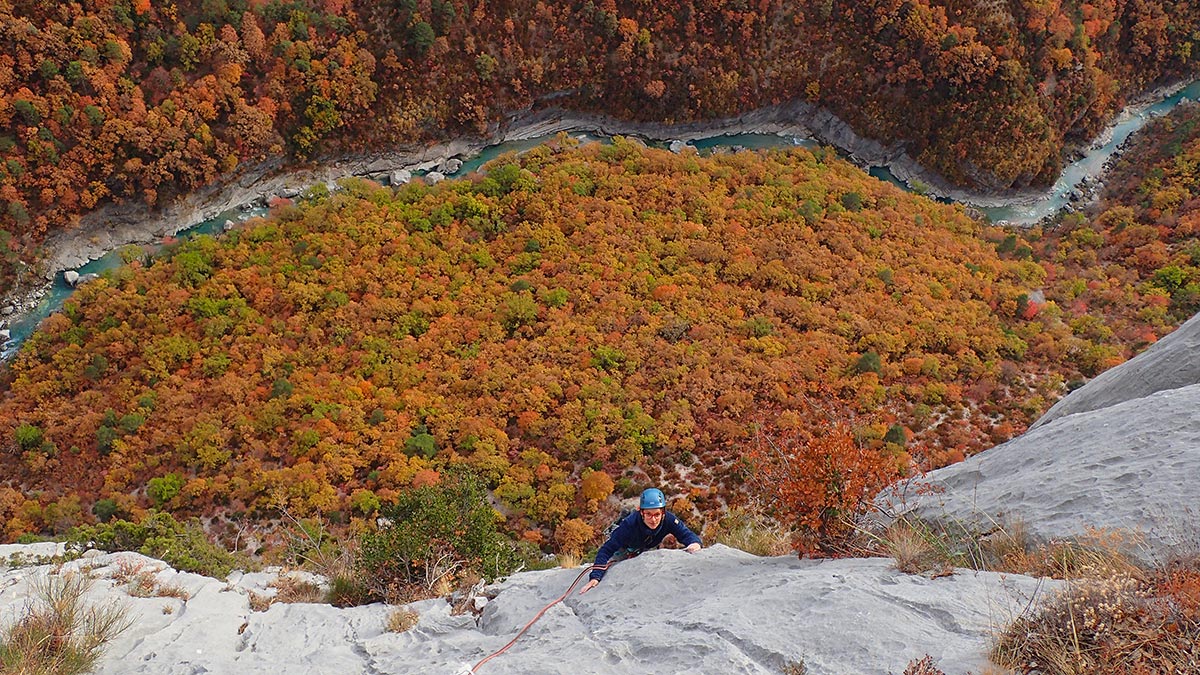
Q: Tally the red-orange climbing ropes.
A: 1